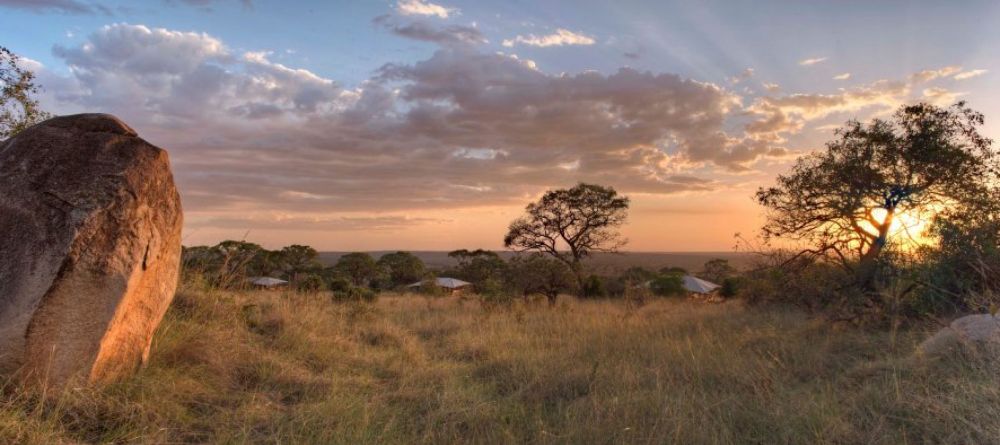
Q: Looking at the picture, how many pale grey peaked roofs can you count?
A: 3